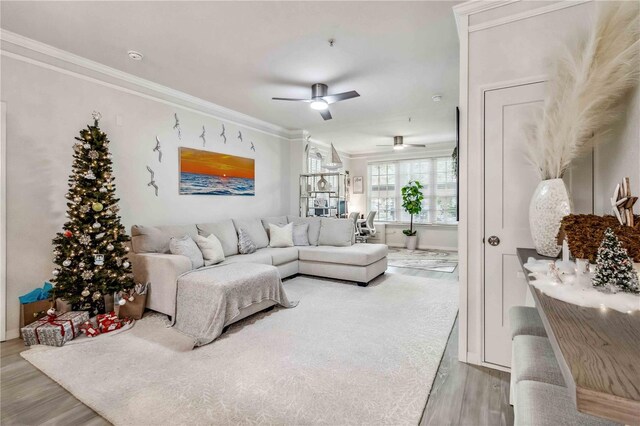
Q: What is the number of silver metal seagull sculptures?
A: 7